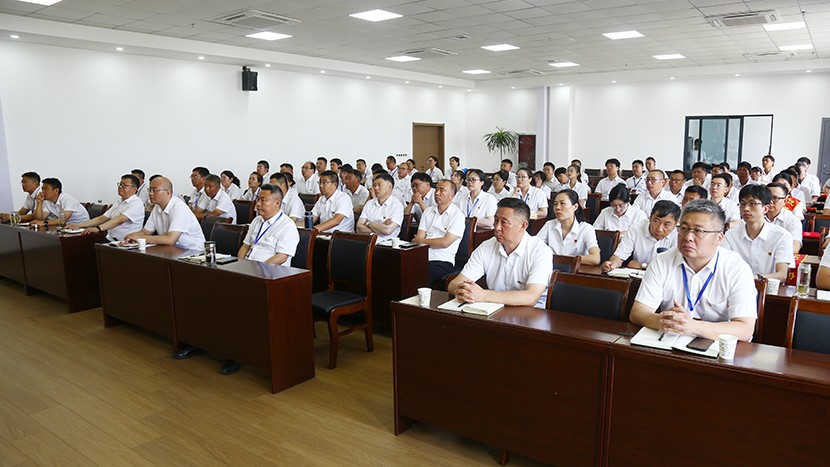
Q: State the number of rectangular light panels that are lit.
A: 11